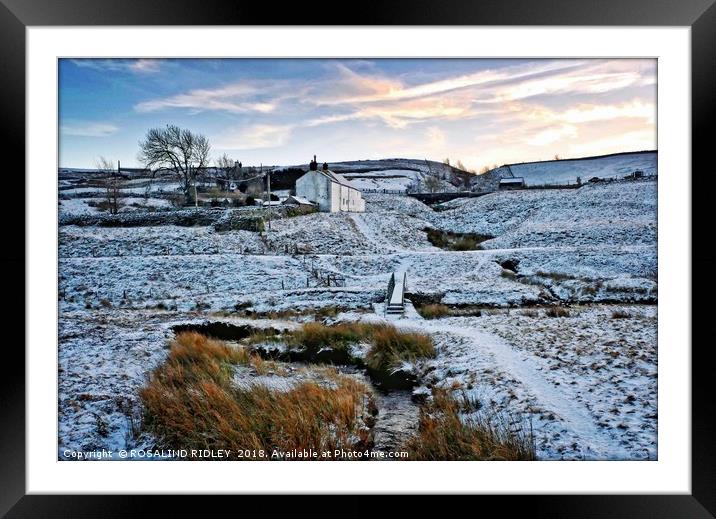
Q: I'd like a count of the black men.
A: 0